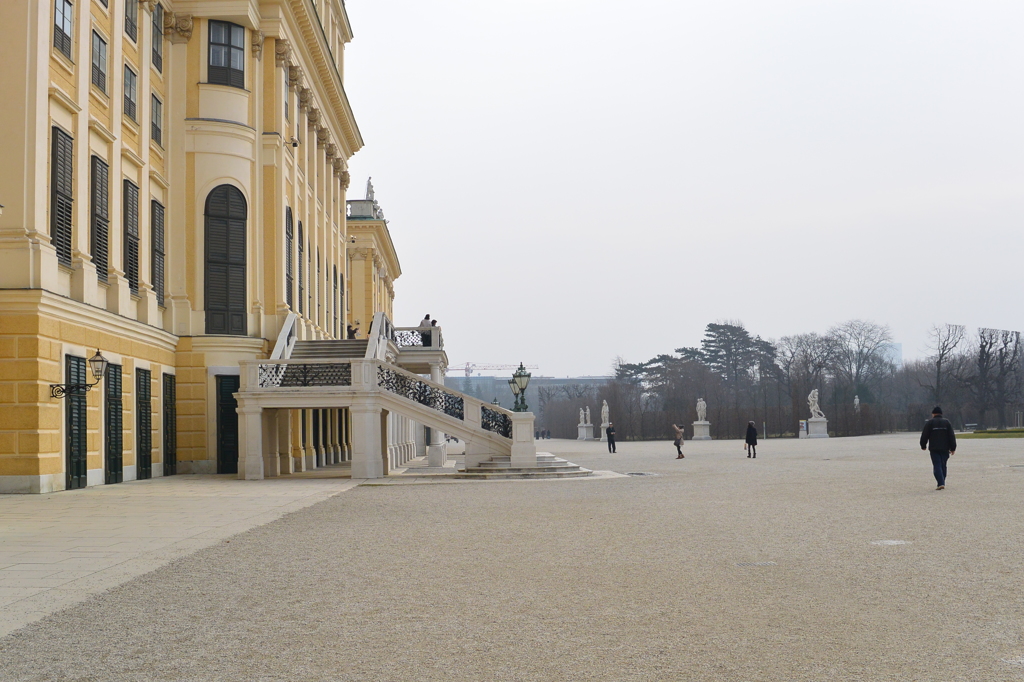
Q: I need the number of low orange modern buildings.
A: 0